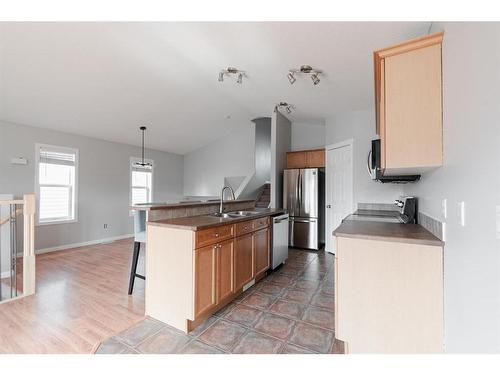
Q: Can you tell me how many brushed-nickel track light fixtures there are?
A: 3